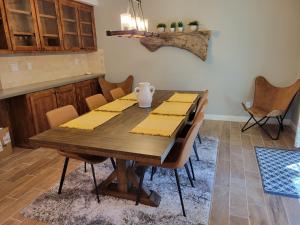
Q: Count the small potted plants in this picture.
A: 4